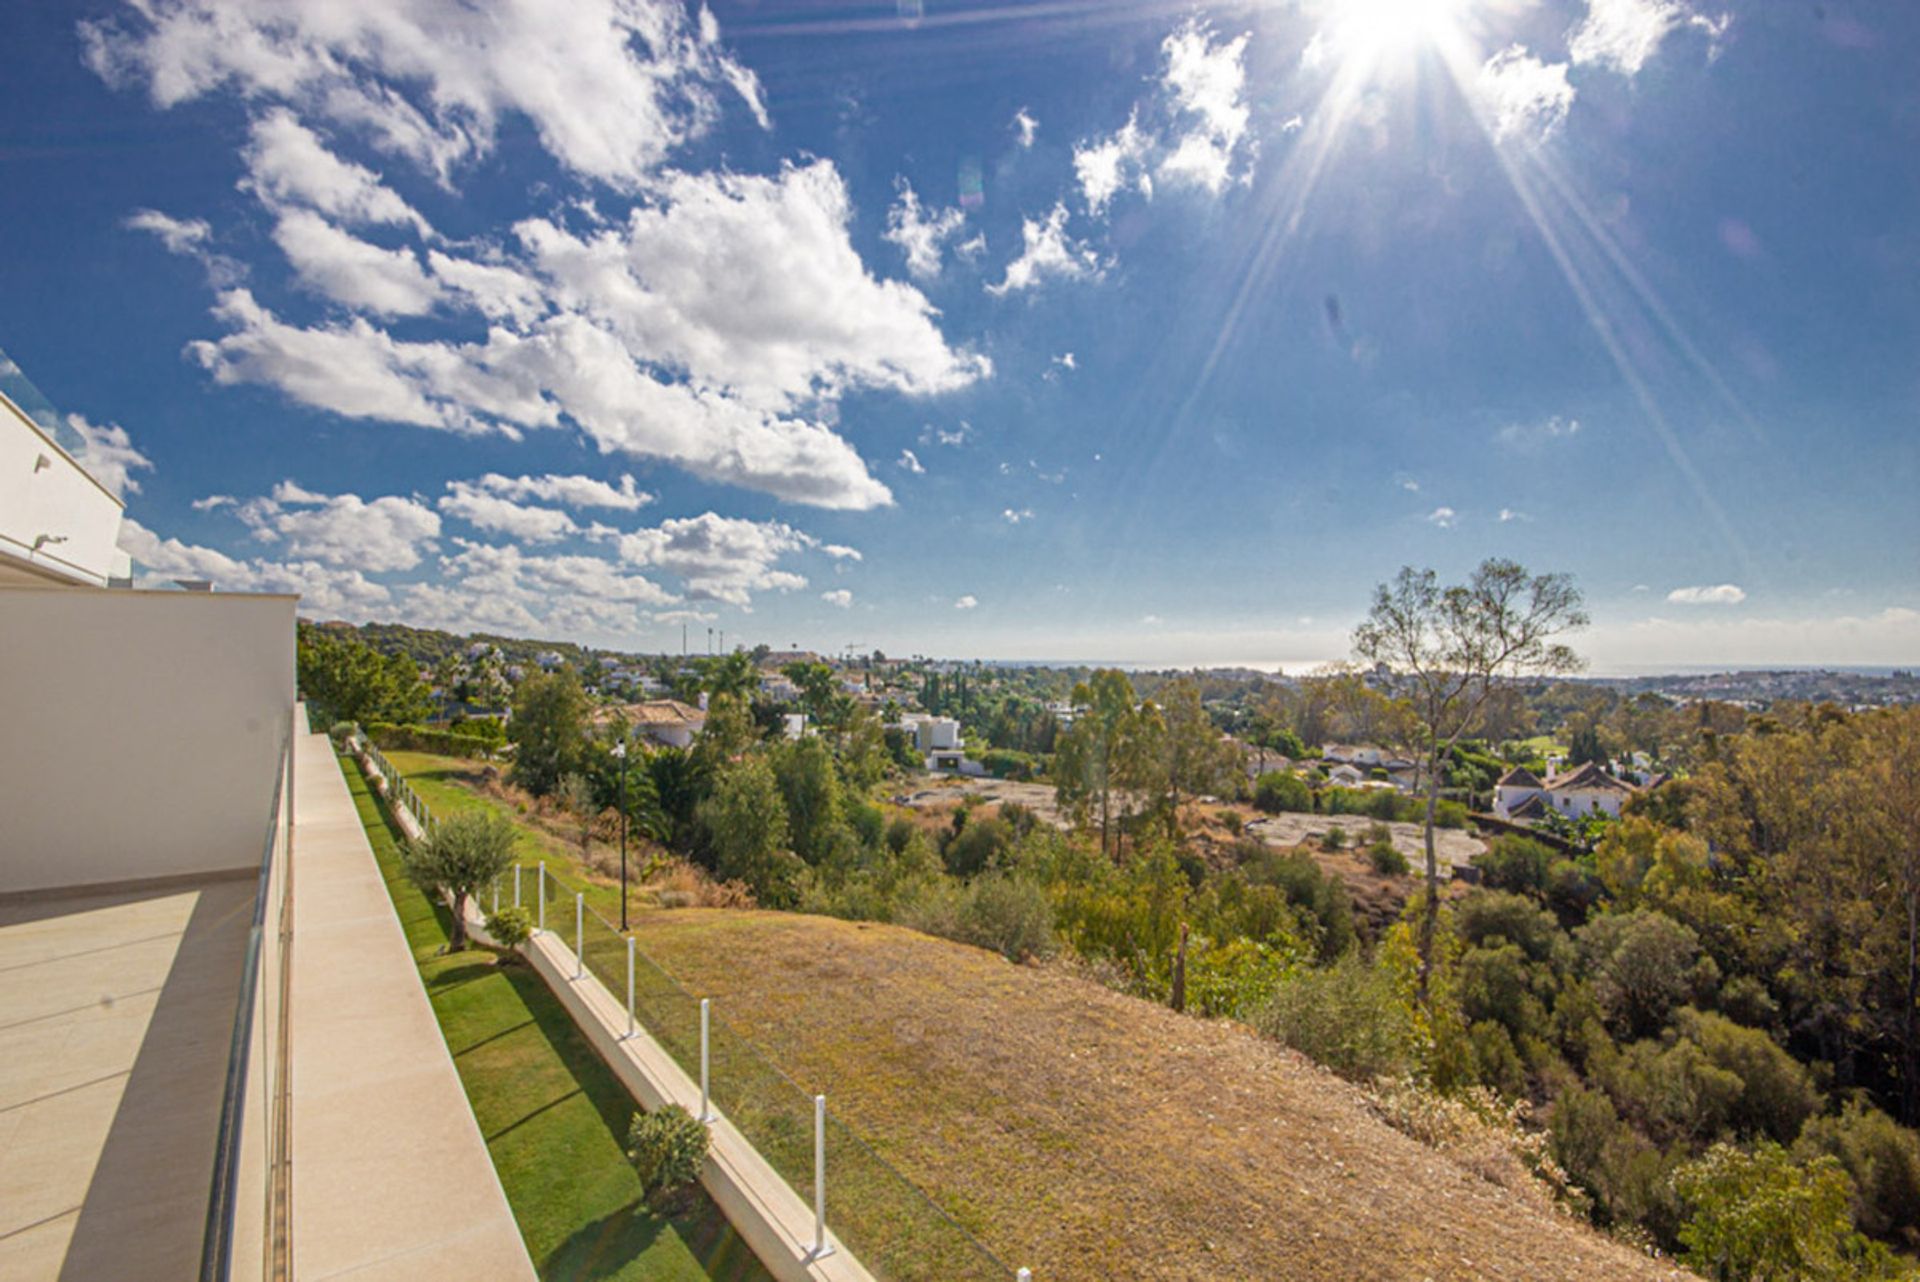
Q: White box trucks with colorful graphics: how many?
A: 0